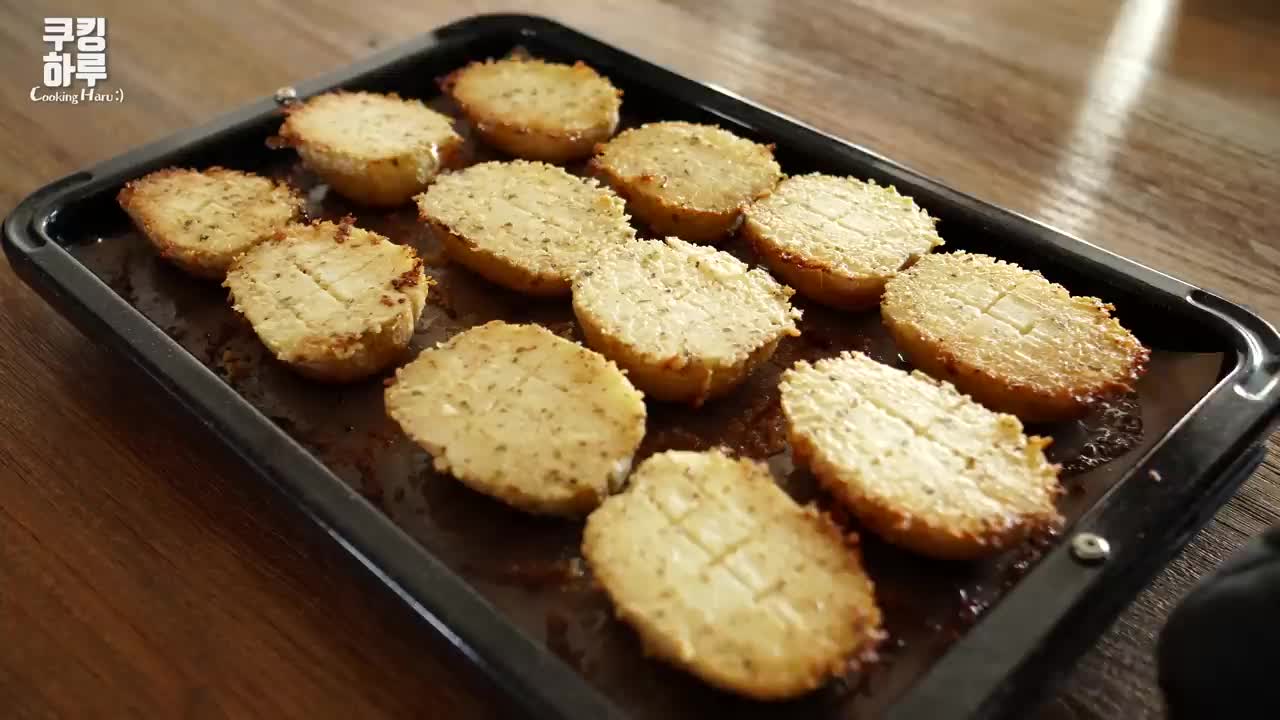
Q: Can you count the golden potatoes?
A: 12